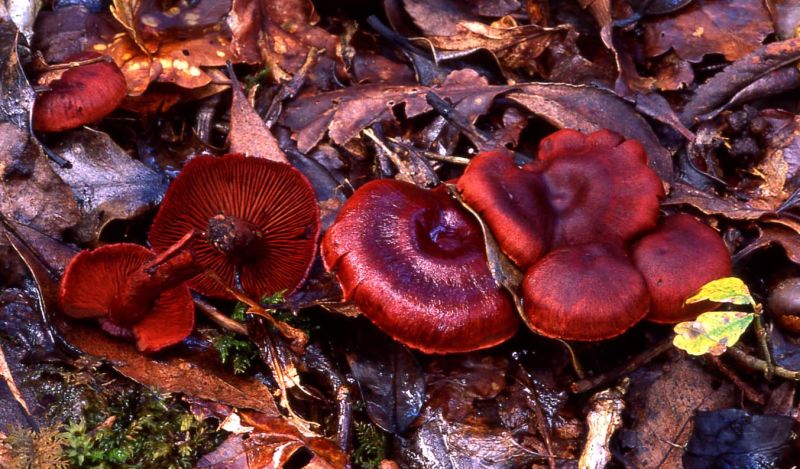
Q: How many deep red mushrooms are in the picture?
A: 7